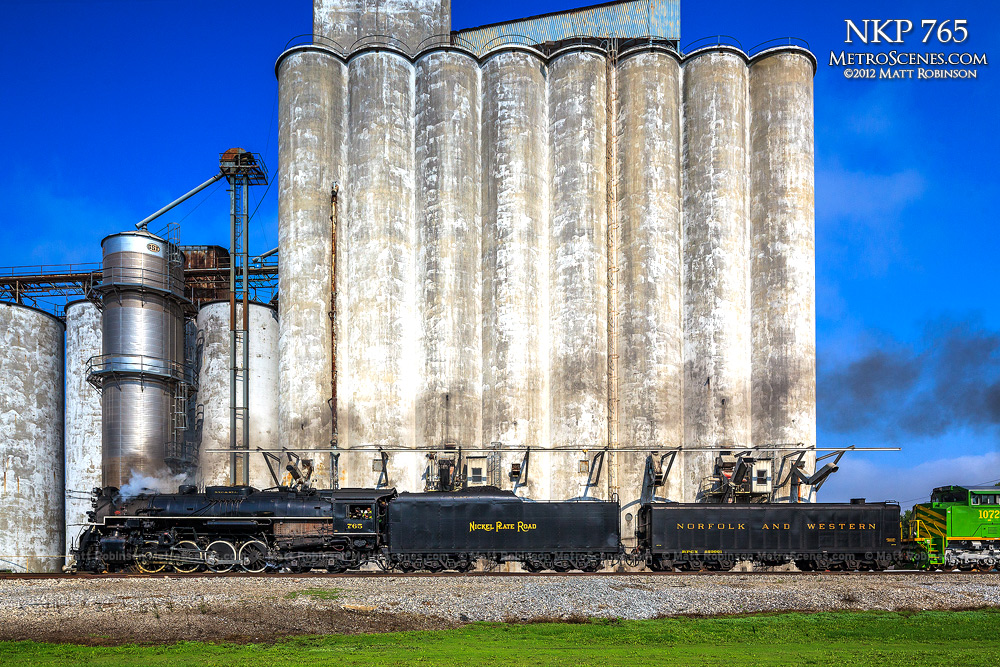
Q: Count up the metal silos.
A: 1